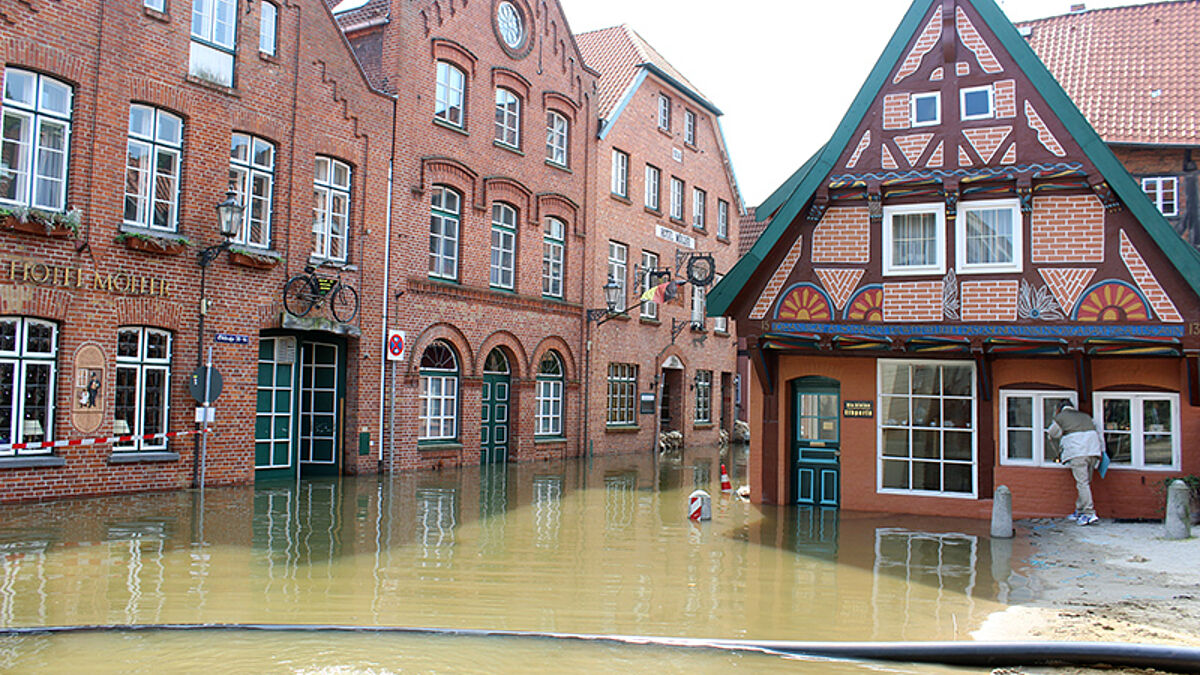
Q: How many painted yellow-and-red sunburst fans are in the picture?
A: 3